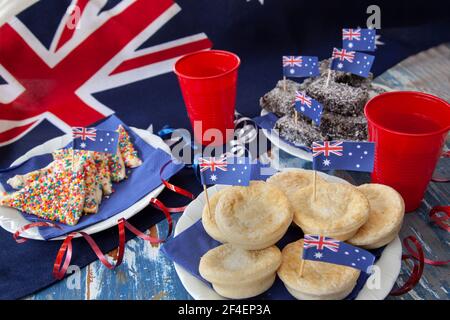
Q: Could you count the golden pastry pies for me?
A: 7